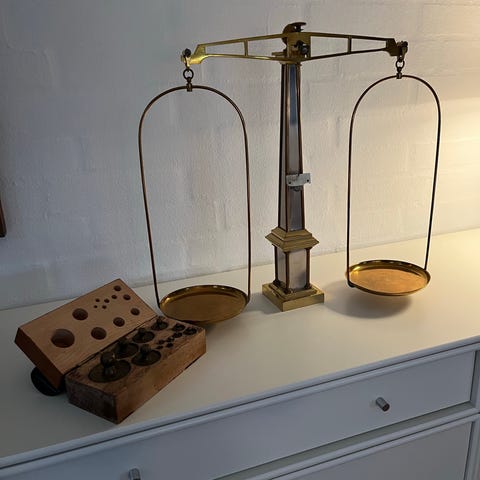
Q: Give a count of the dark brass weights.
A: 12